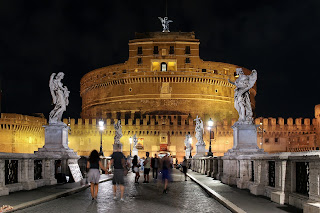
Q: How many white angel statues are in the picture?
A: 7